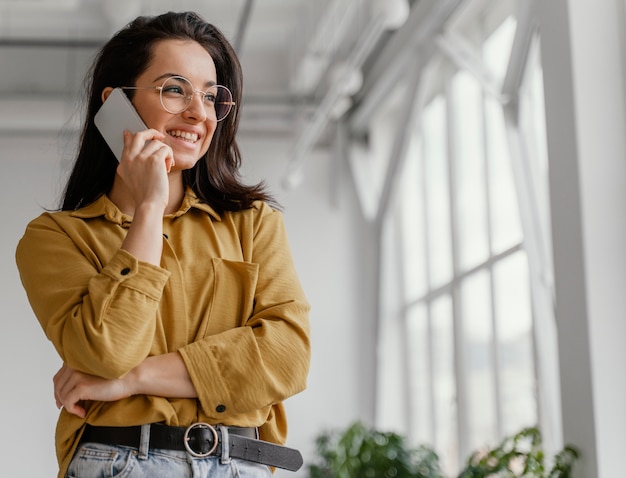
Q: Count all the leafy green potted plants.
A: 2